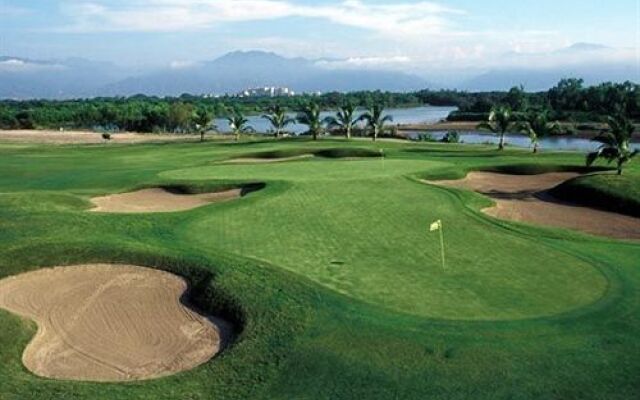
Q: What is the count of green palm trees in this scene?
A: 9